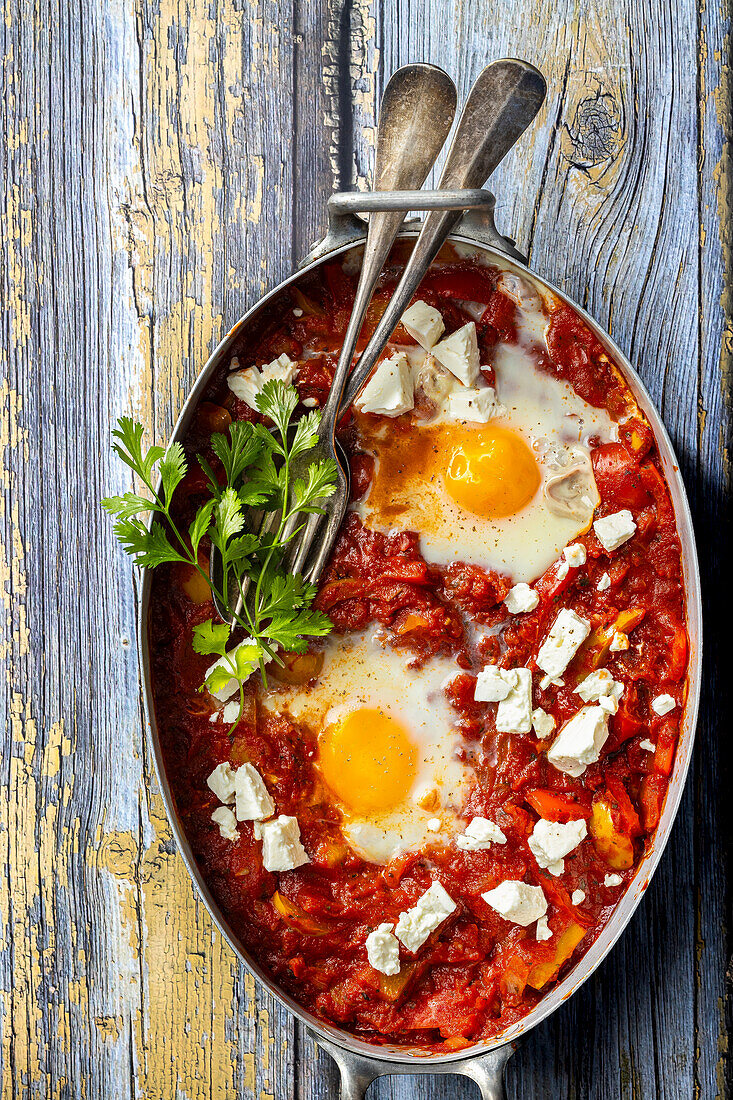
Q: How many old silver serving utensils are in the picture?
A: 2